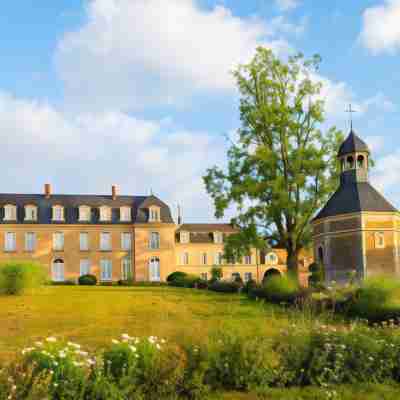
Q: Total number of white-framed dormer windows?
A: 9